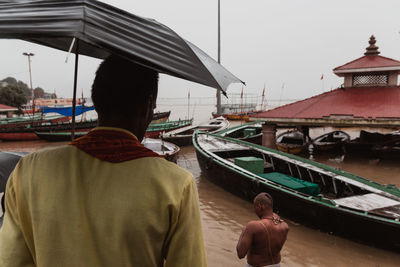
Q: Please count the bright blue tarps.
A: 1